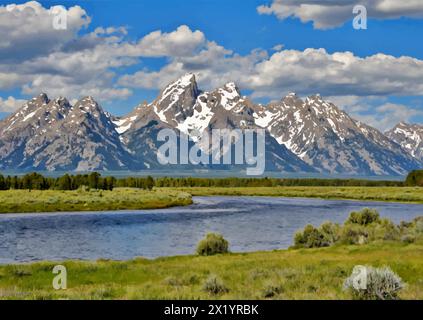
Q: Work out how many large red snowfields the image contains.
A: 0